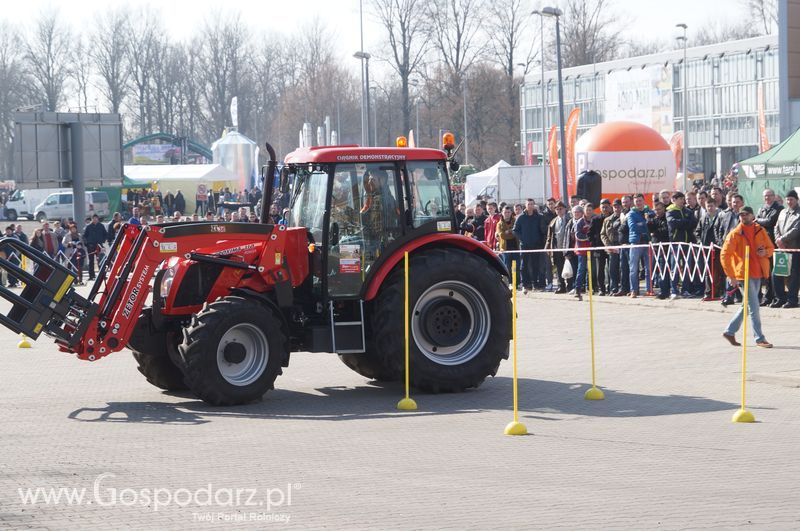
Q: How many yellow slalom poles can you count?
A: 5